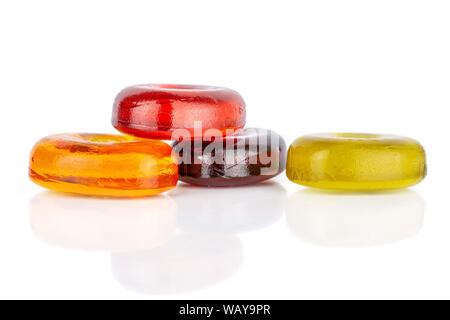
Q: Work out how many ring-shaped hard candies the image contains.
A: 4